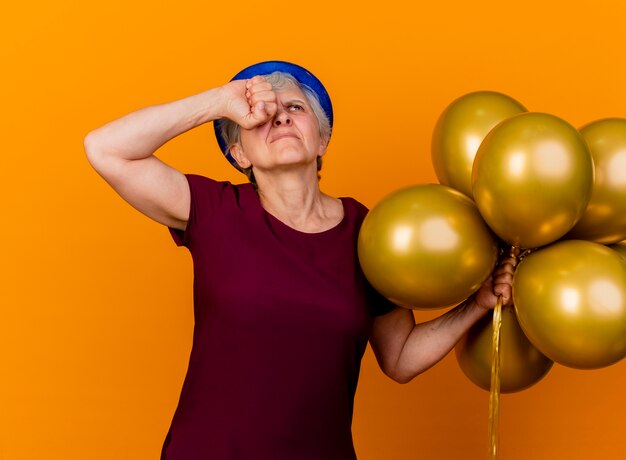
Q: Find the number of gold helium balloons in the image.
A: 6